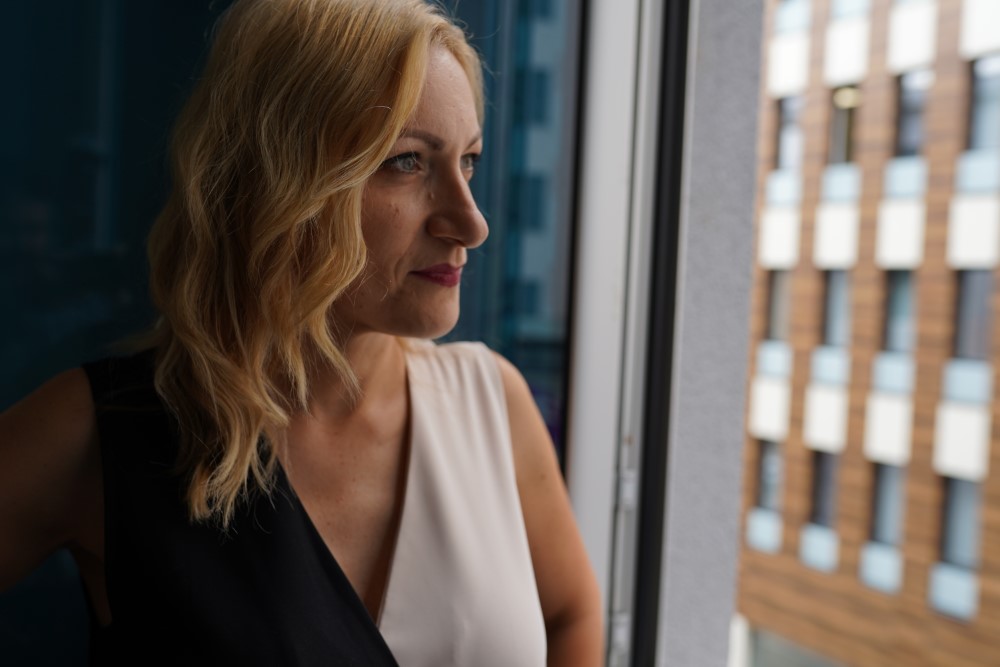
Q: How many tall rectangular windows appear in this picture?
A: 12